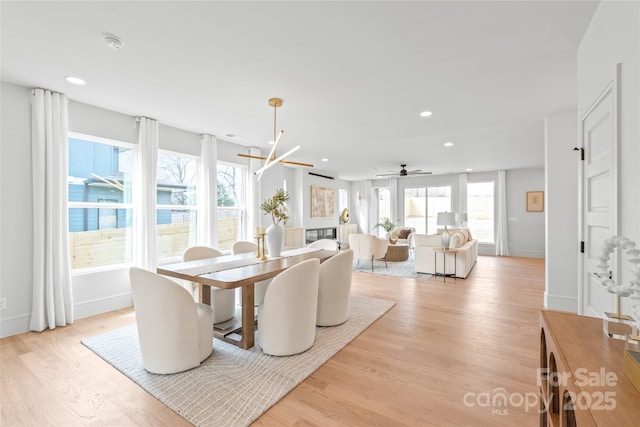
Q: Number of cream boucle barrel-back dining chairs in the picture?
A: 6